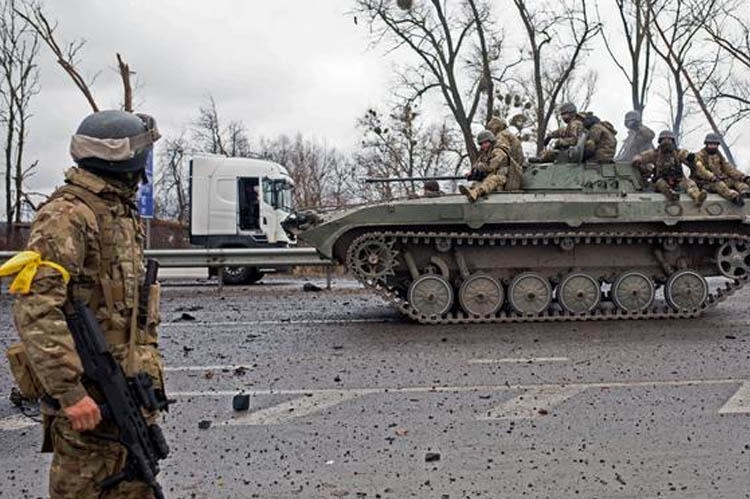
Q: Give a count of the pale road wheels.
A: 6